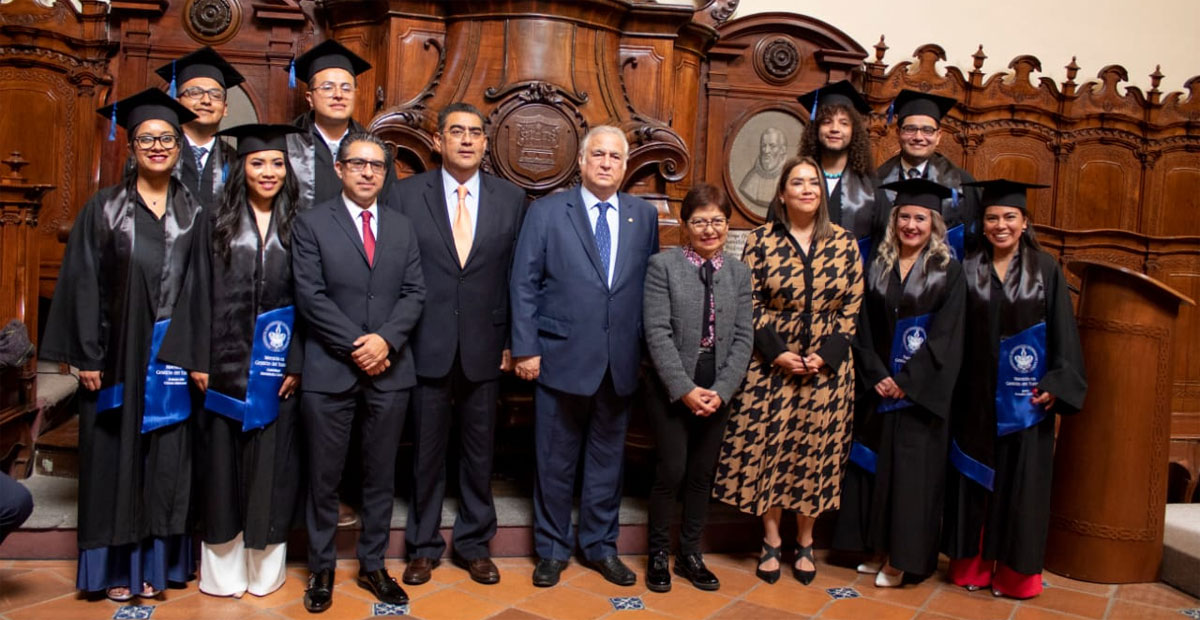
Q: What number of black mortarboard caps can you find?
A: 8